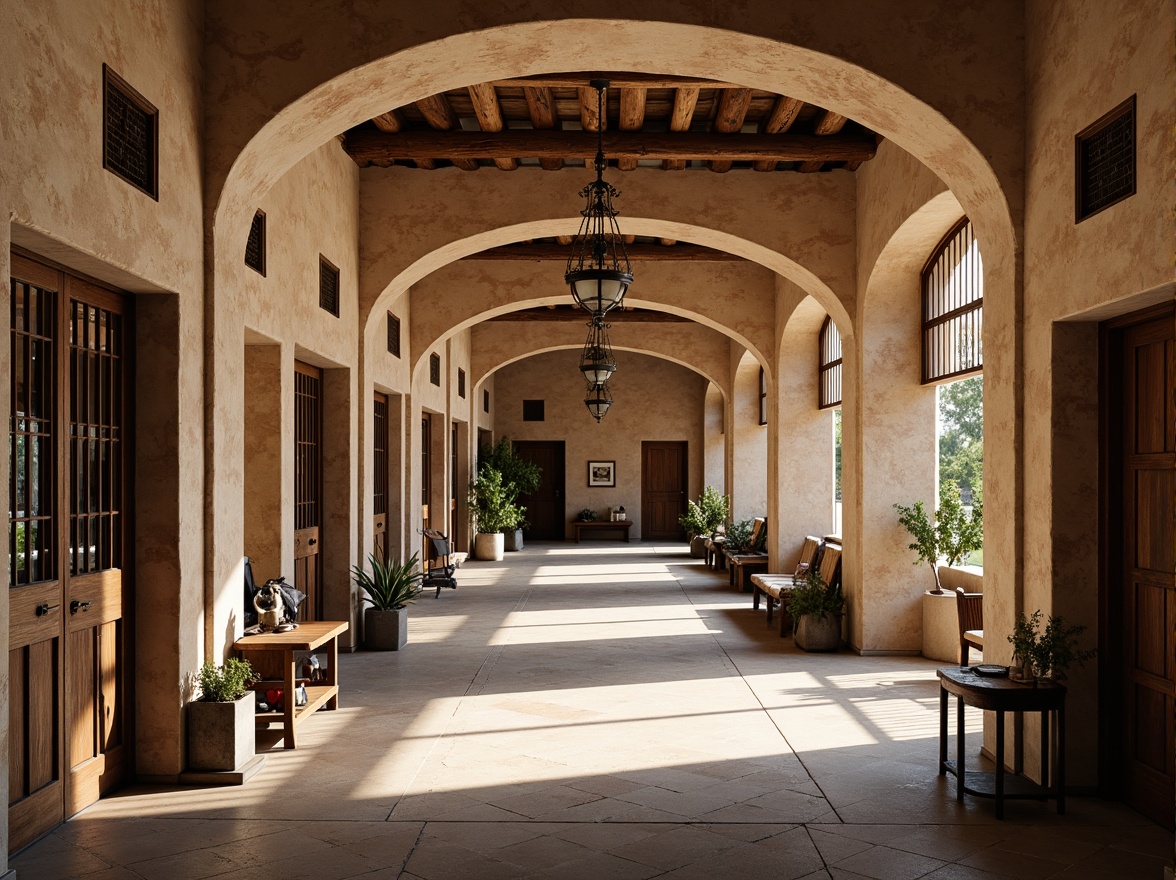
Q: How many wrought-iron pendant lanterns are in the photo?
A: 3